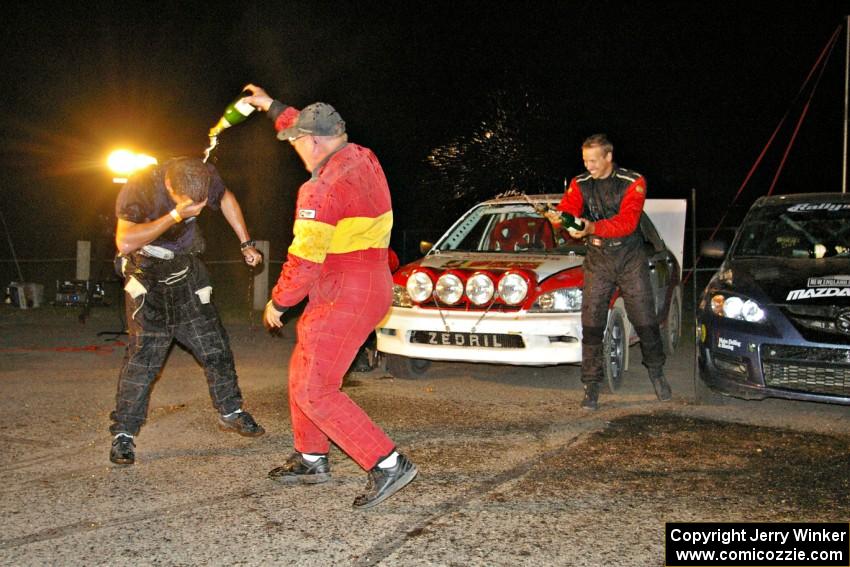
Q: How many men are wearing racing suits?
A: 3